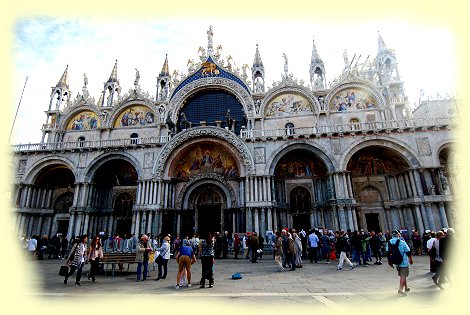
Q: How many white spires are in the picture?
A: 6